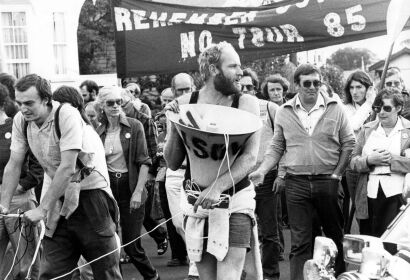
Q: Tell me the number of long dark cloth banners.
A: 1